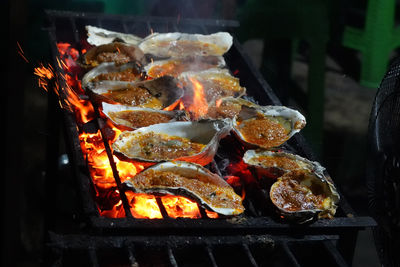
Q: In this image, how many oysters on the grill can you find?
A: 14